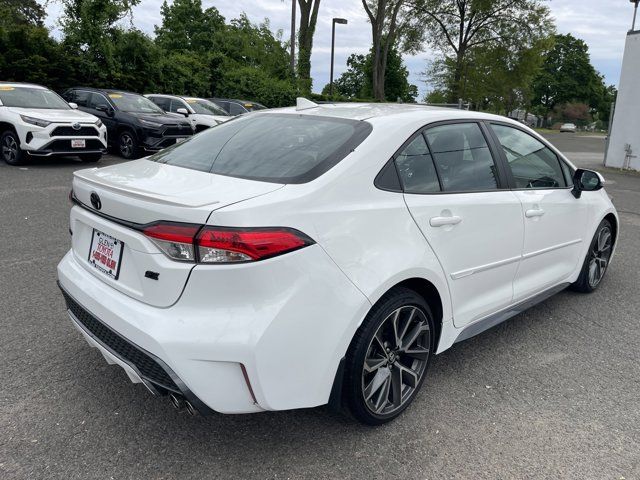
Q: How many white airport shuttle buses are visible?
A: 0